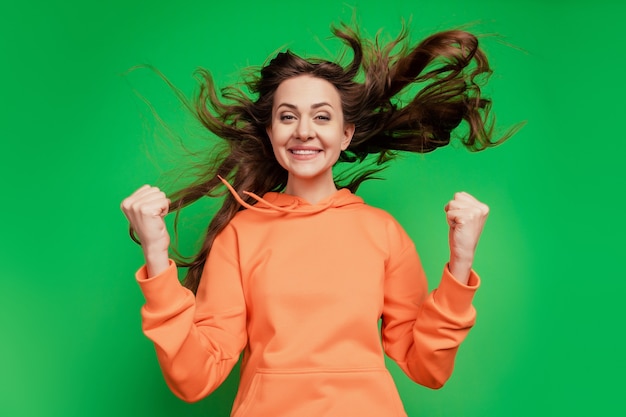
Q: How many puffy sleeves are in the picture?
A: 2